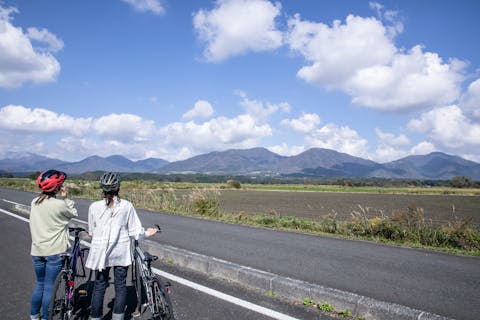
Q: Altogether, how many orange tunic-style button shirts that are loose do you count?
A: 0